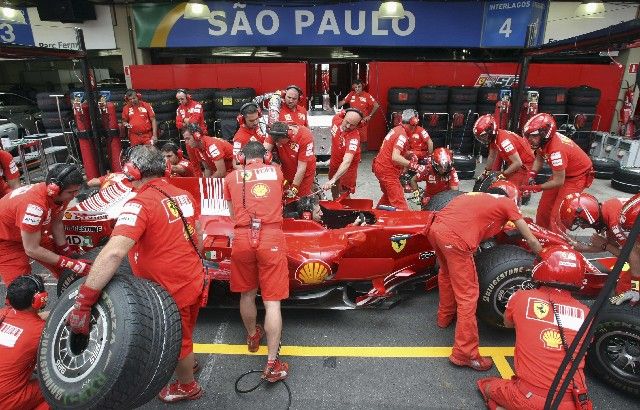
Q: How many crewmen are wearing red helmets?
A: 7